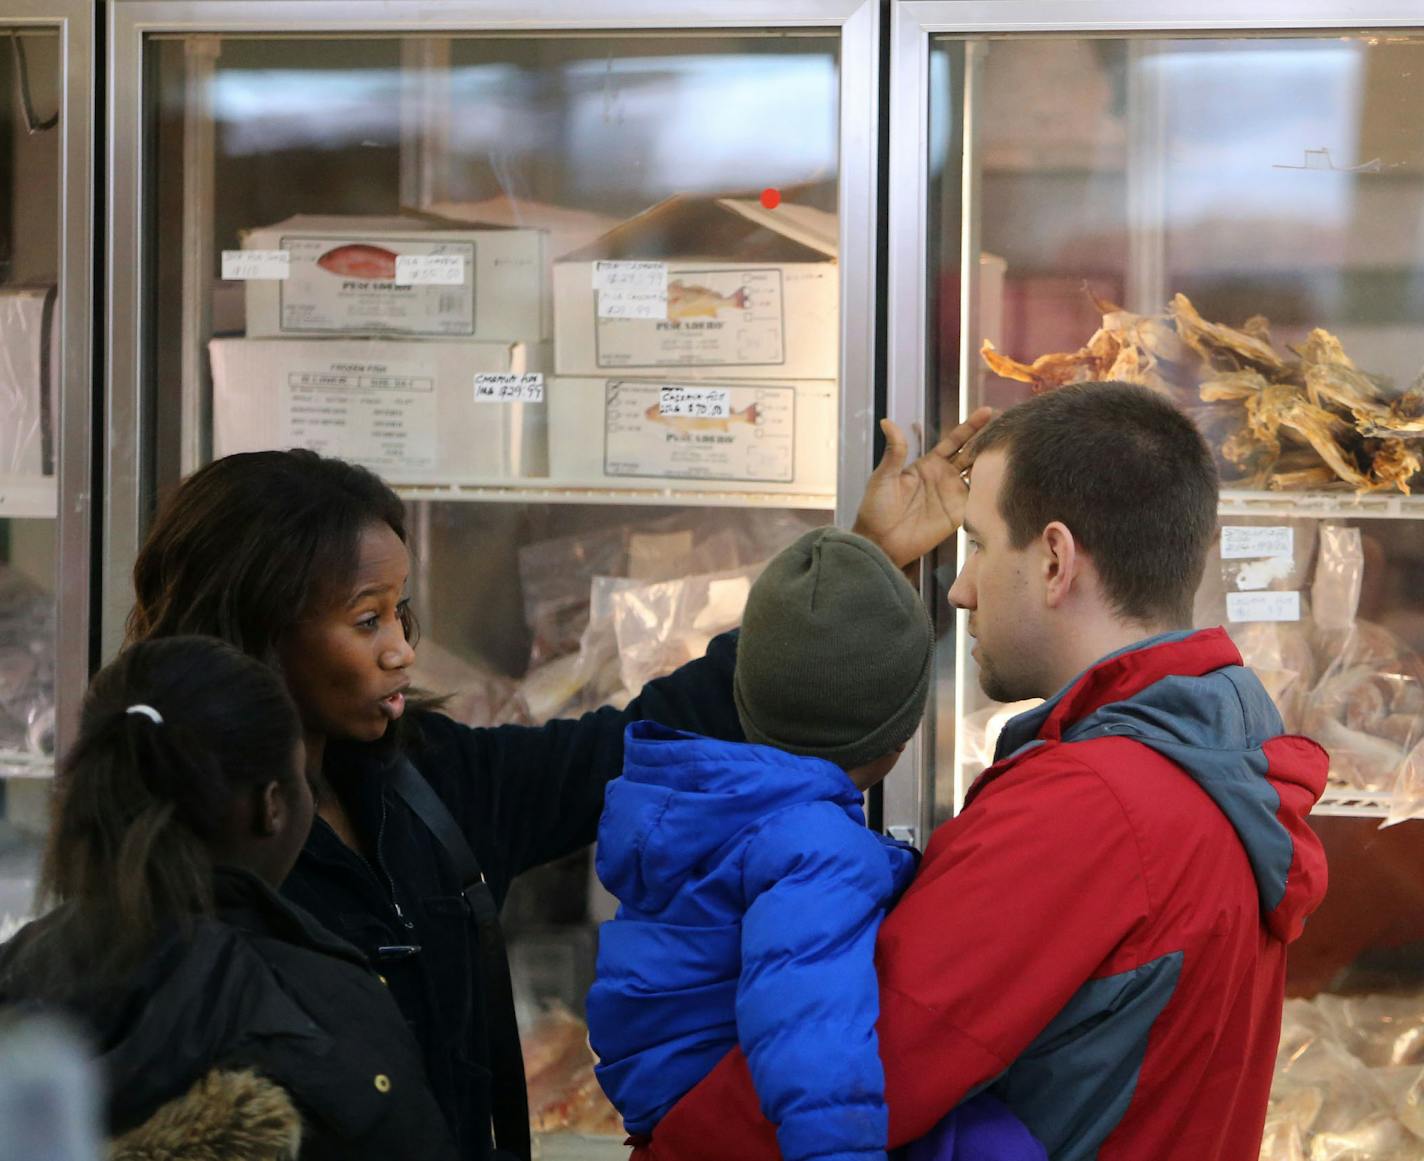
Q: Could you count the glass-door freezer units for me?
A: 3